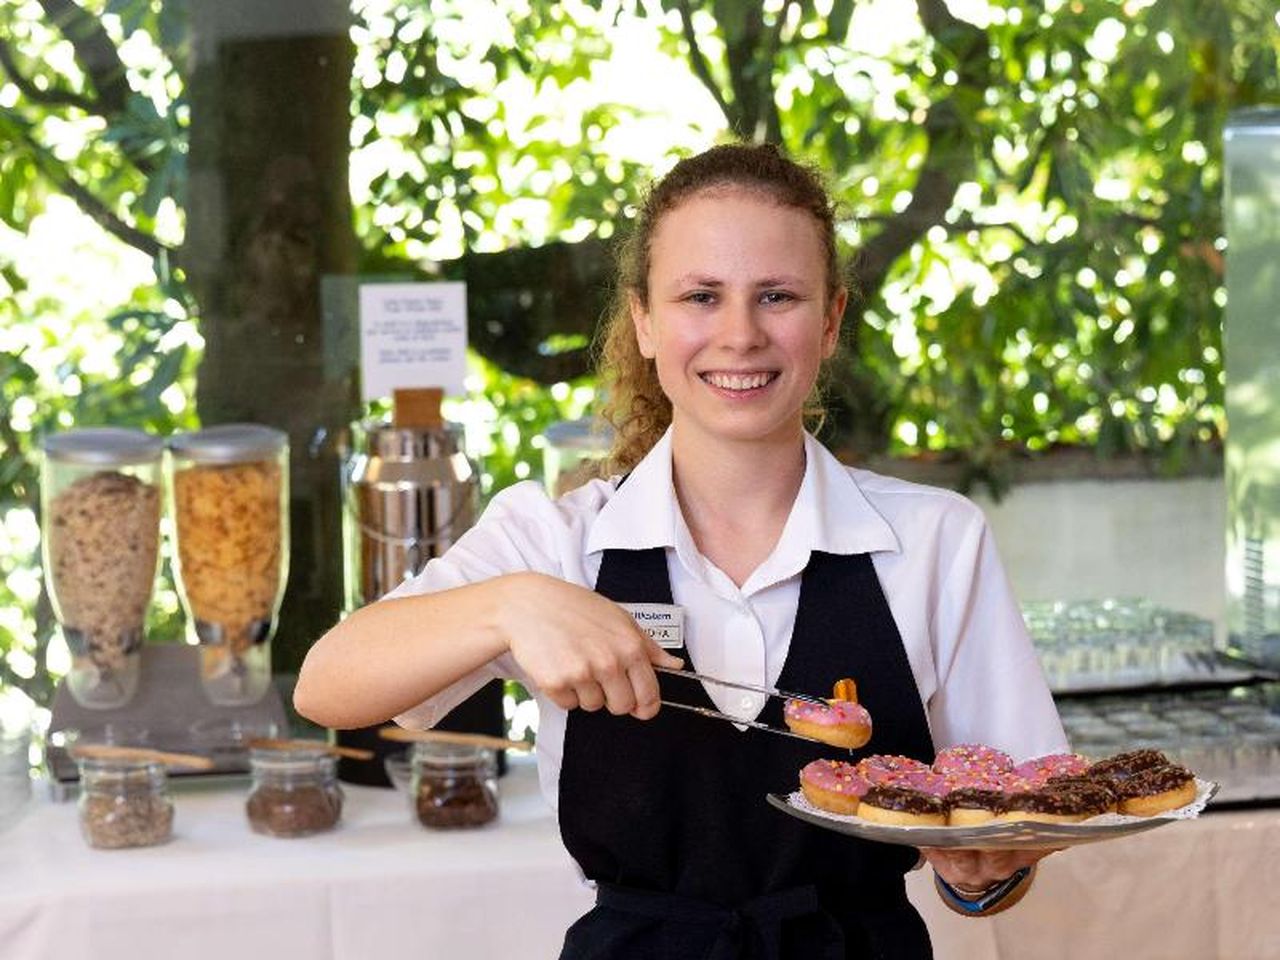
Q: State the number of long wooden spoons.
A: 3